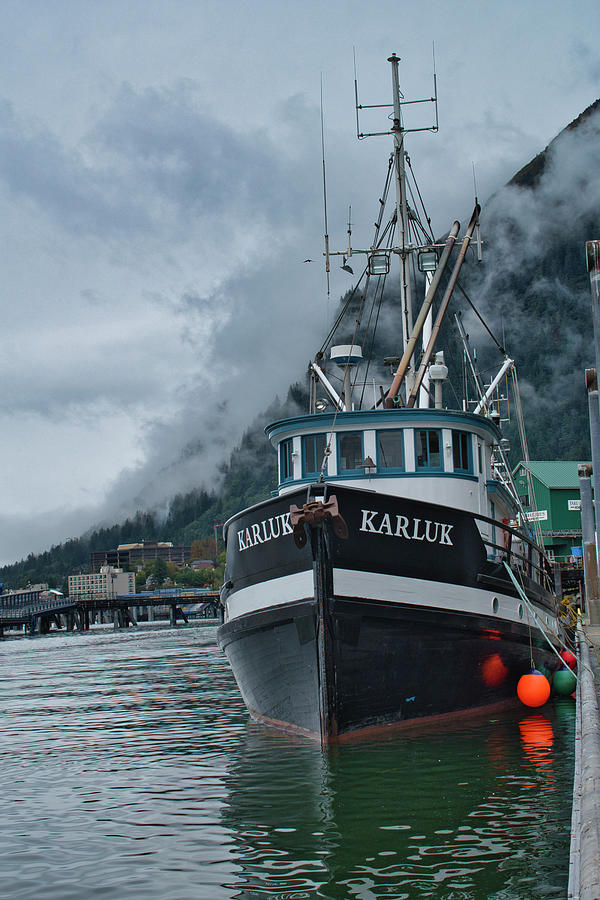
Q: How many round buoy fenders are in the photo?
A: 3